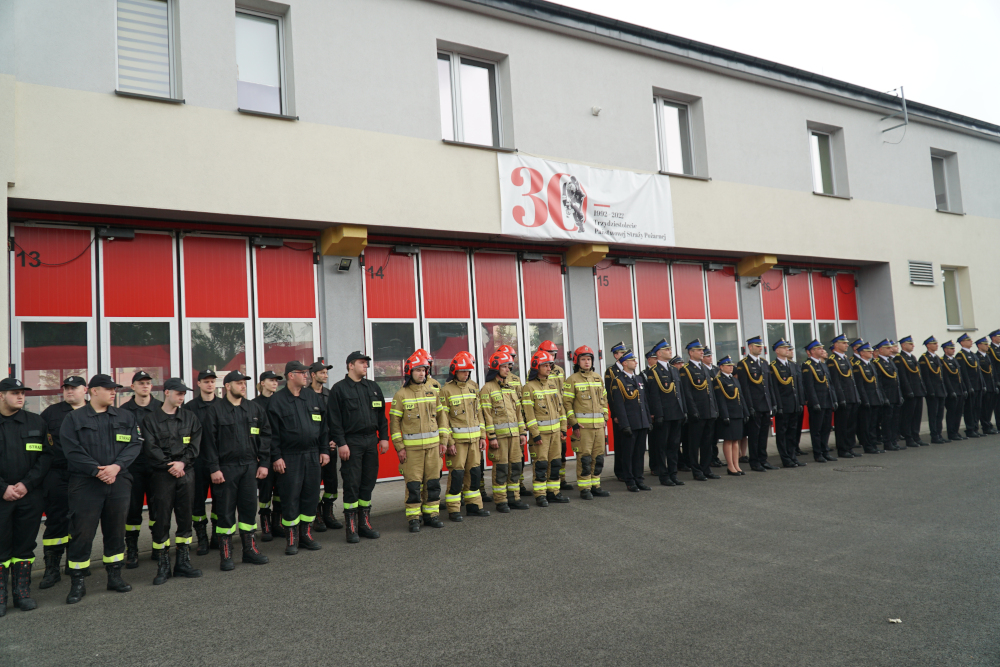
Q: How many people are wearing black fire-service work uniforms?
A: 11